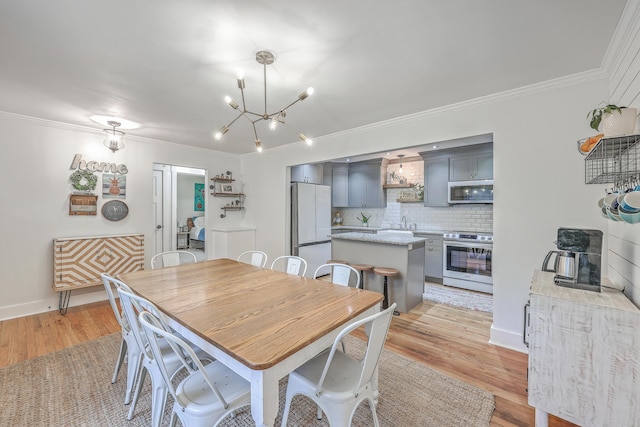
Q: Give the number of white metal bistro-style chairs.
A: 8